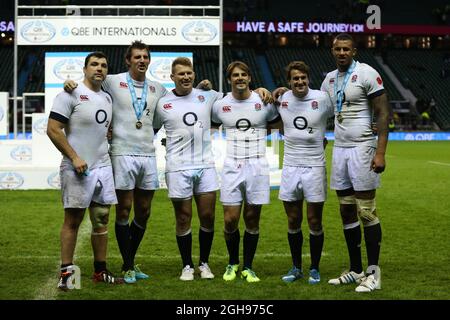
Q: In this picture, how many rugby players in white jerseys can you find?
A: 6